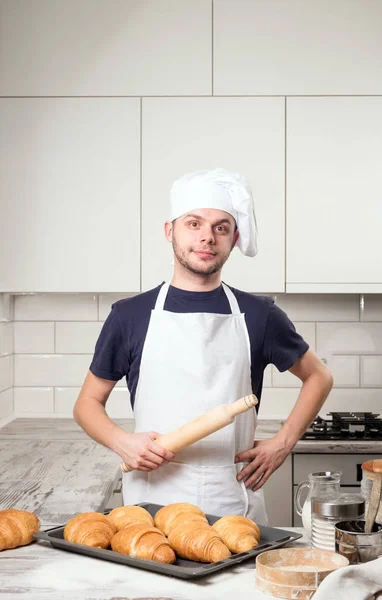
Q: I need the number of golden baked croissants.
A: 7